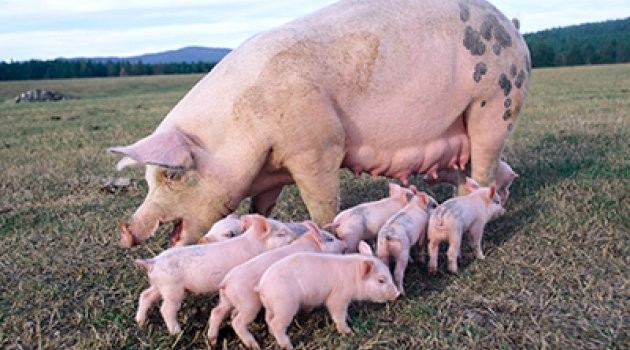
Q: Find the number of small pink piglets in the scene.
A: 8